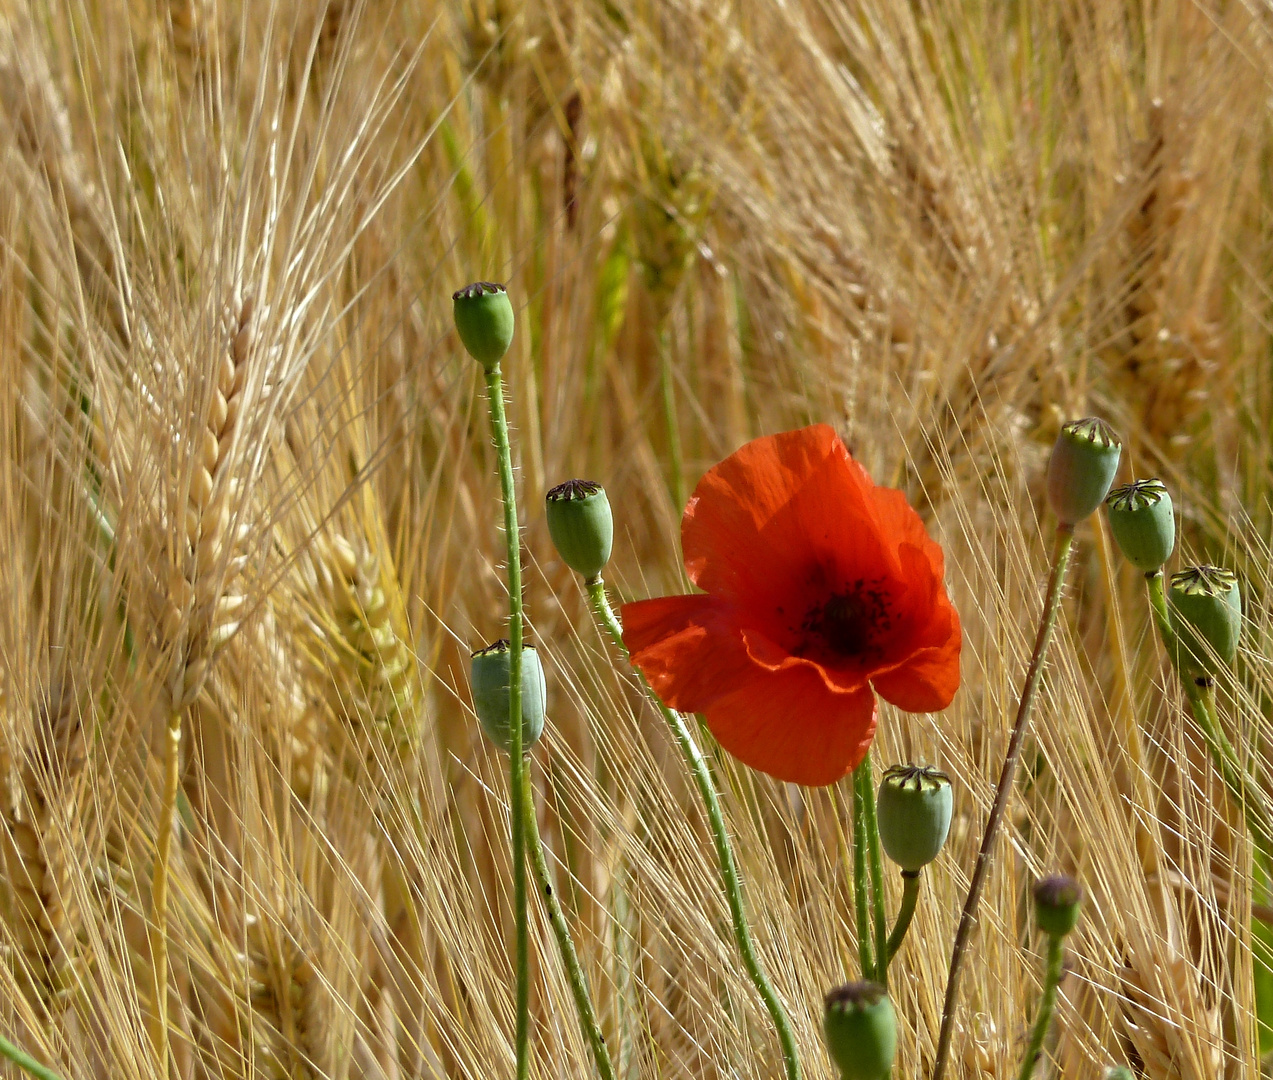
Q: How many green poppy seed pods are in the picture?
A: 9